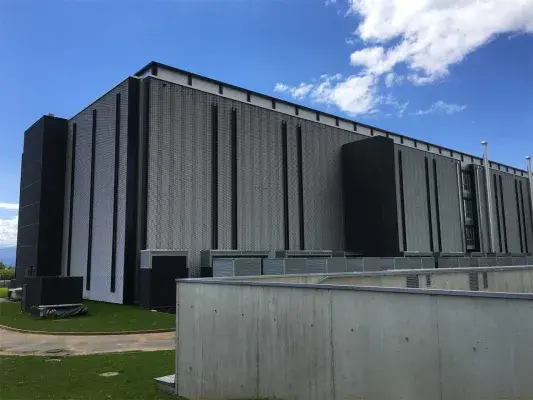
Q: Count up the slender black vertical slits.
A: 14